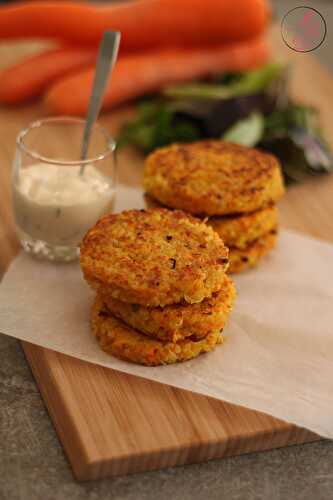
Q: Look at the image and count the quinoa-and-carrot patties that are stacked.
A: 6